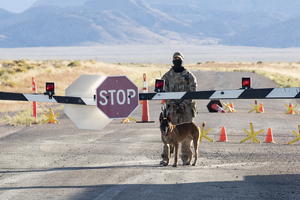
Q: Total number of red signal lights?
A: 3